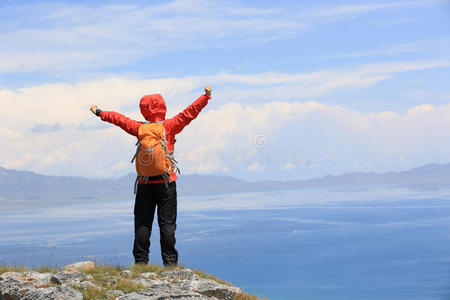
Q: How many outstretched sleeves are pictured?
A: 2